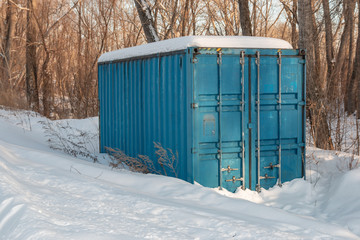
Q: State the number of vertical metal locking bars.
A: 4